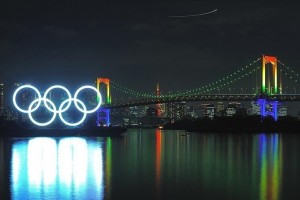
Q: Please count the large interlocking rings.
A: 5